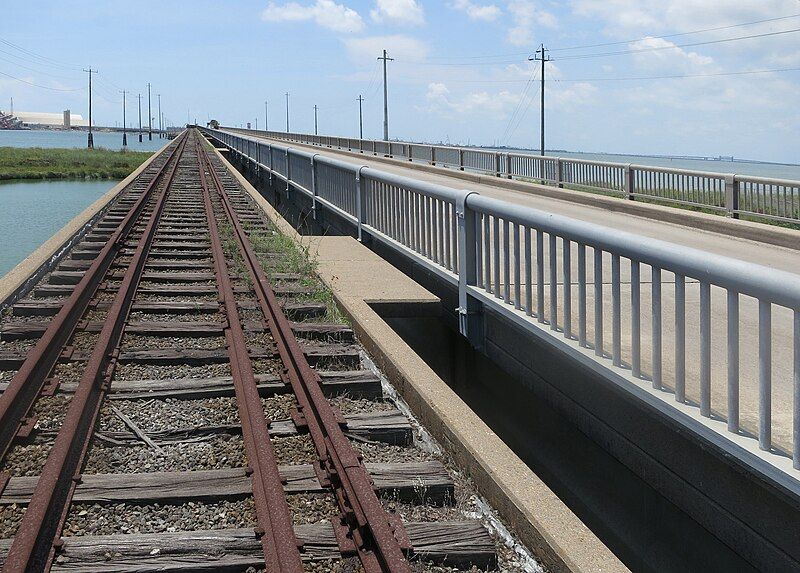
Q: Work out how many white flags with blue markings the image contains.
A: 0